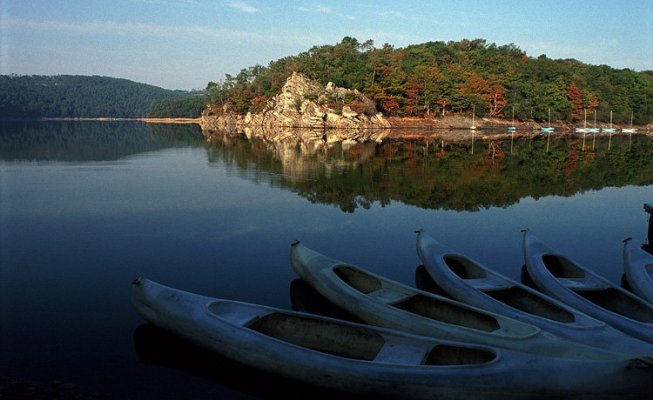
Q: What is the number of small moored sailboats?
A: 7